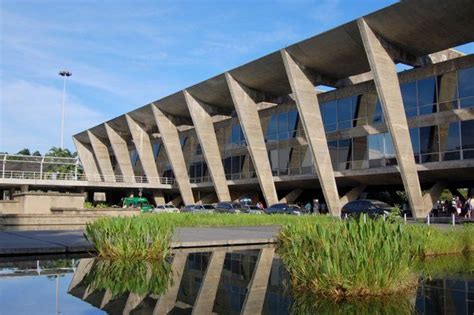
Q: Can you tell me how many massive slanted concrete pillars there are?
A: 9